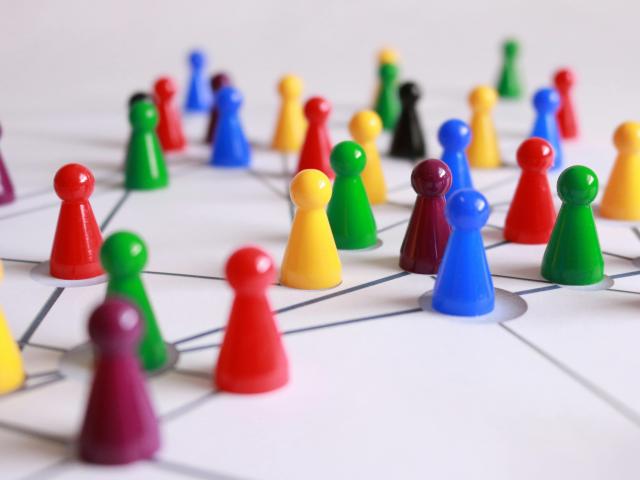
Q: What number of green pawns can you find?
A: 6